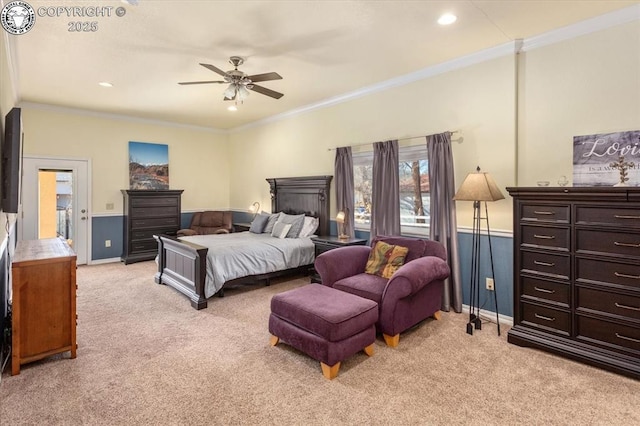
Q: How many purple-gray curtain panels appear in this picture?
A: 3